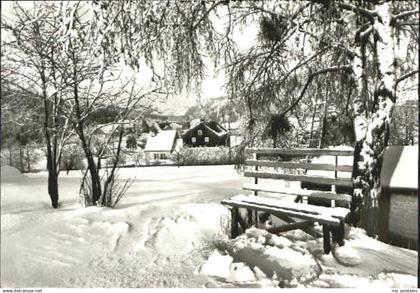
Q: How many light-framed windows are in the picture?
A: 3